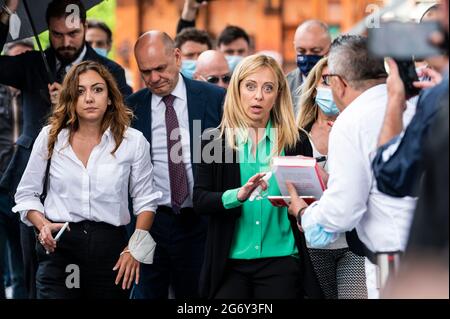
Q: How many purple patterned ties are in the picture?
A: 1